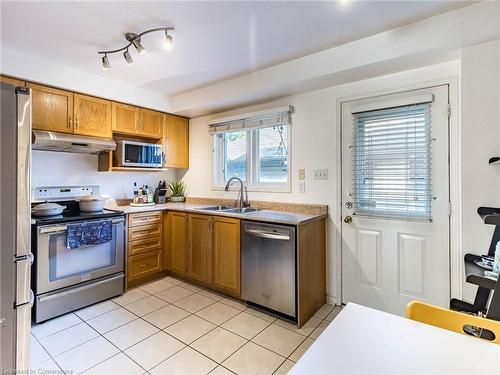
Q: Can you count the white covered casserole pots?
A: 2